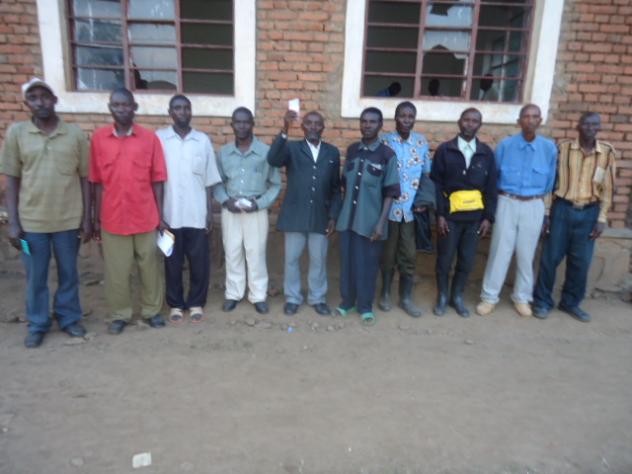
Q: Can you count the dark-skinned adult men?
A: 10